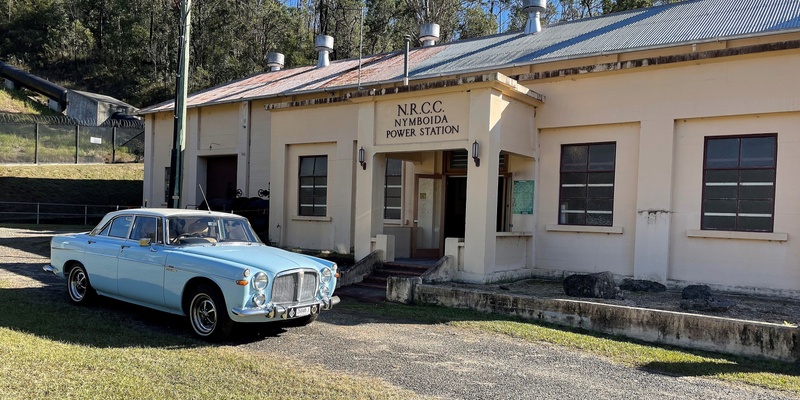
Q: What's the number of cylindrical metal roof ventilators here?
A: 4